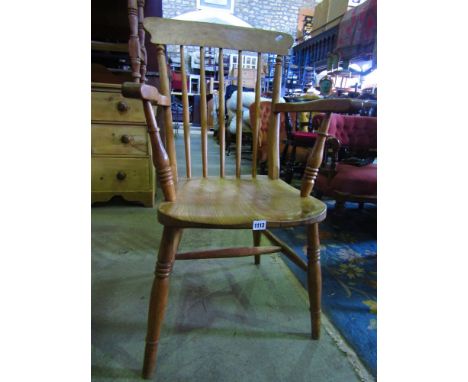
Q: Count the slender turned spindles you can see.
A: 5